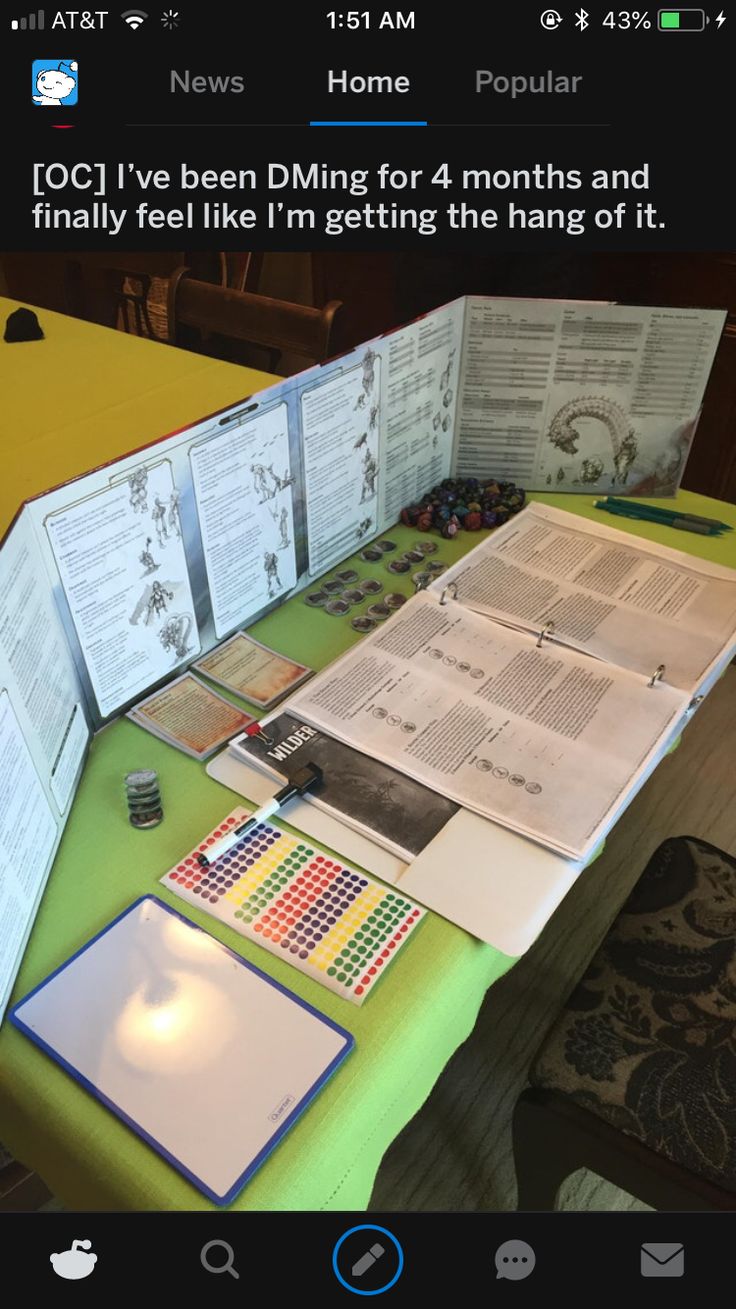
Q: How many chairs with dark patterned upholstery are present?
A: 1